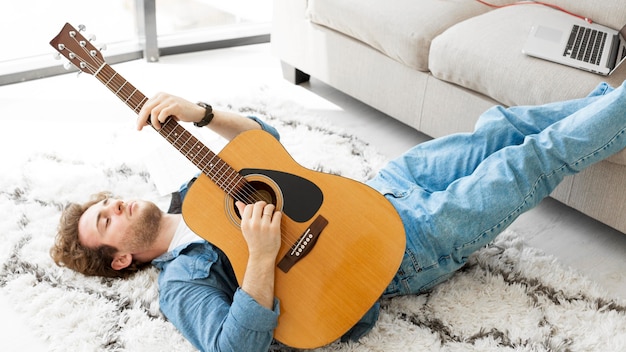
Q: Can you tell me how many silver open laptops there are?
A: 1